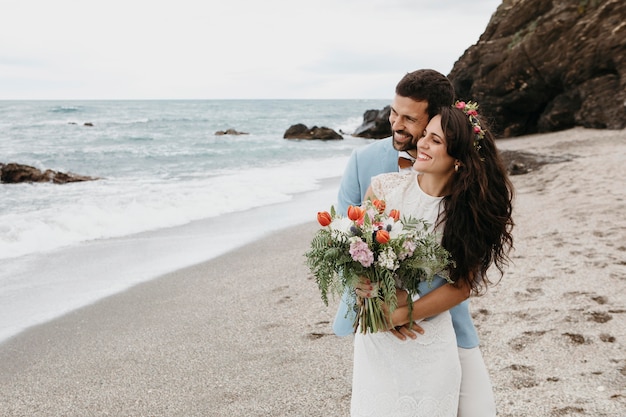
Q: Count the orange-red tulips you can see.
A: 5